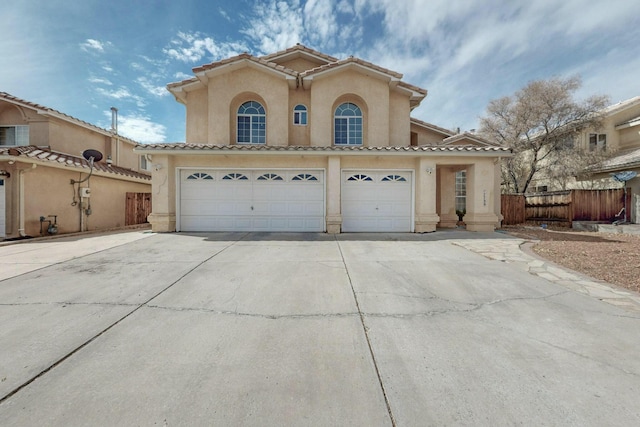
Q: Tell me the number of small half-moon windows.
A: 6